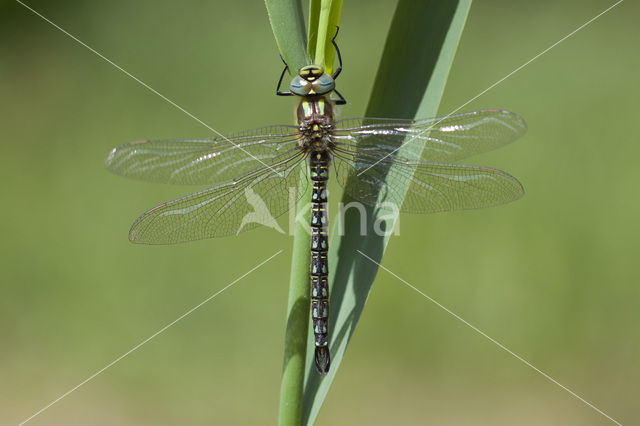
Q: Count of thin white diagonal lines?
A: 4